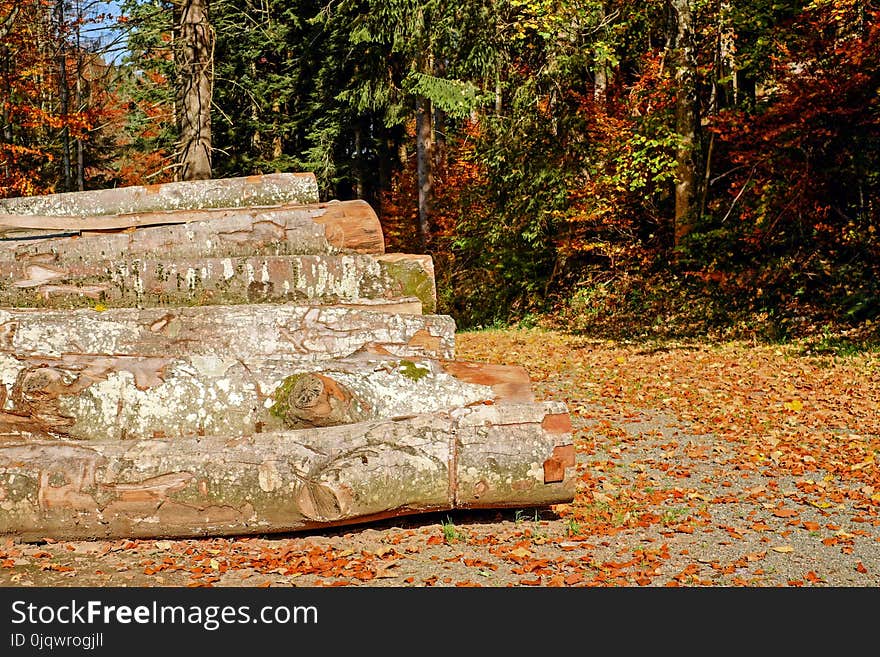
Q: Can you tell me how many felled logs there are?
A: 6